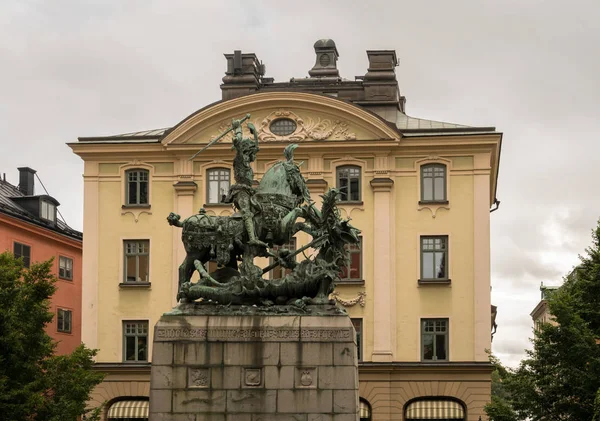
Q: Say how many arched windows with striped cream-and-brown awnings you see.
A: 3